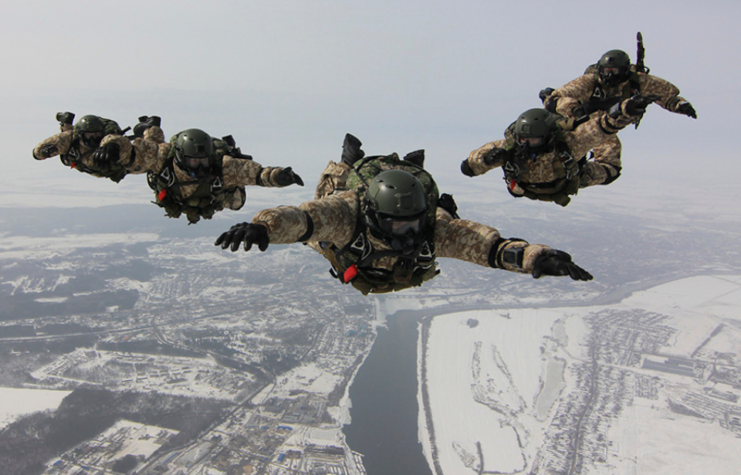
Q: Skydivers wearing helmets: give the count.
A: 5